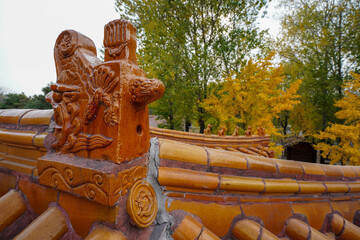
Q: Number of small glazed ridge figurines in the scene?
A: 5